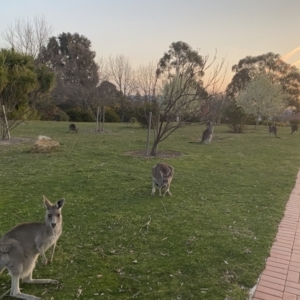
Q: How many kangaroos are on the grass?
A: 6